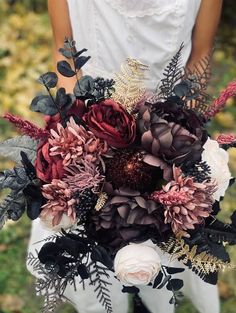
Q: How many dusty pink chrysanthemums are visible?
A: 3